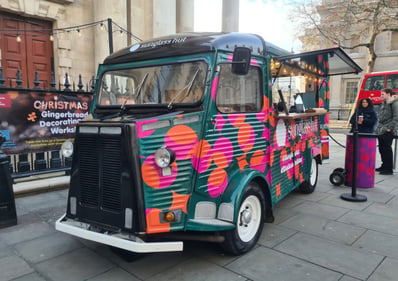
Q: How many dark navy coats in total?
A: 1